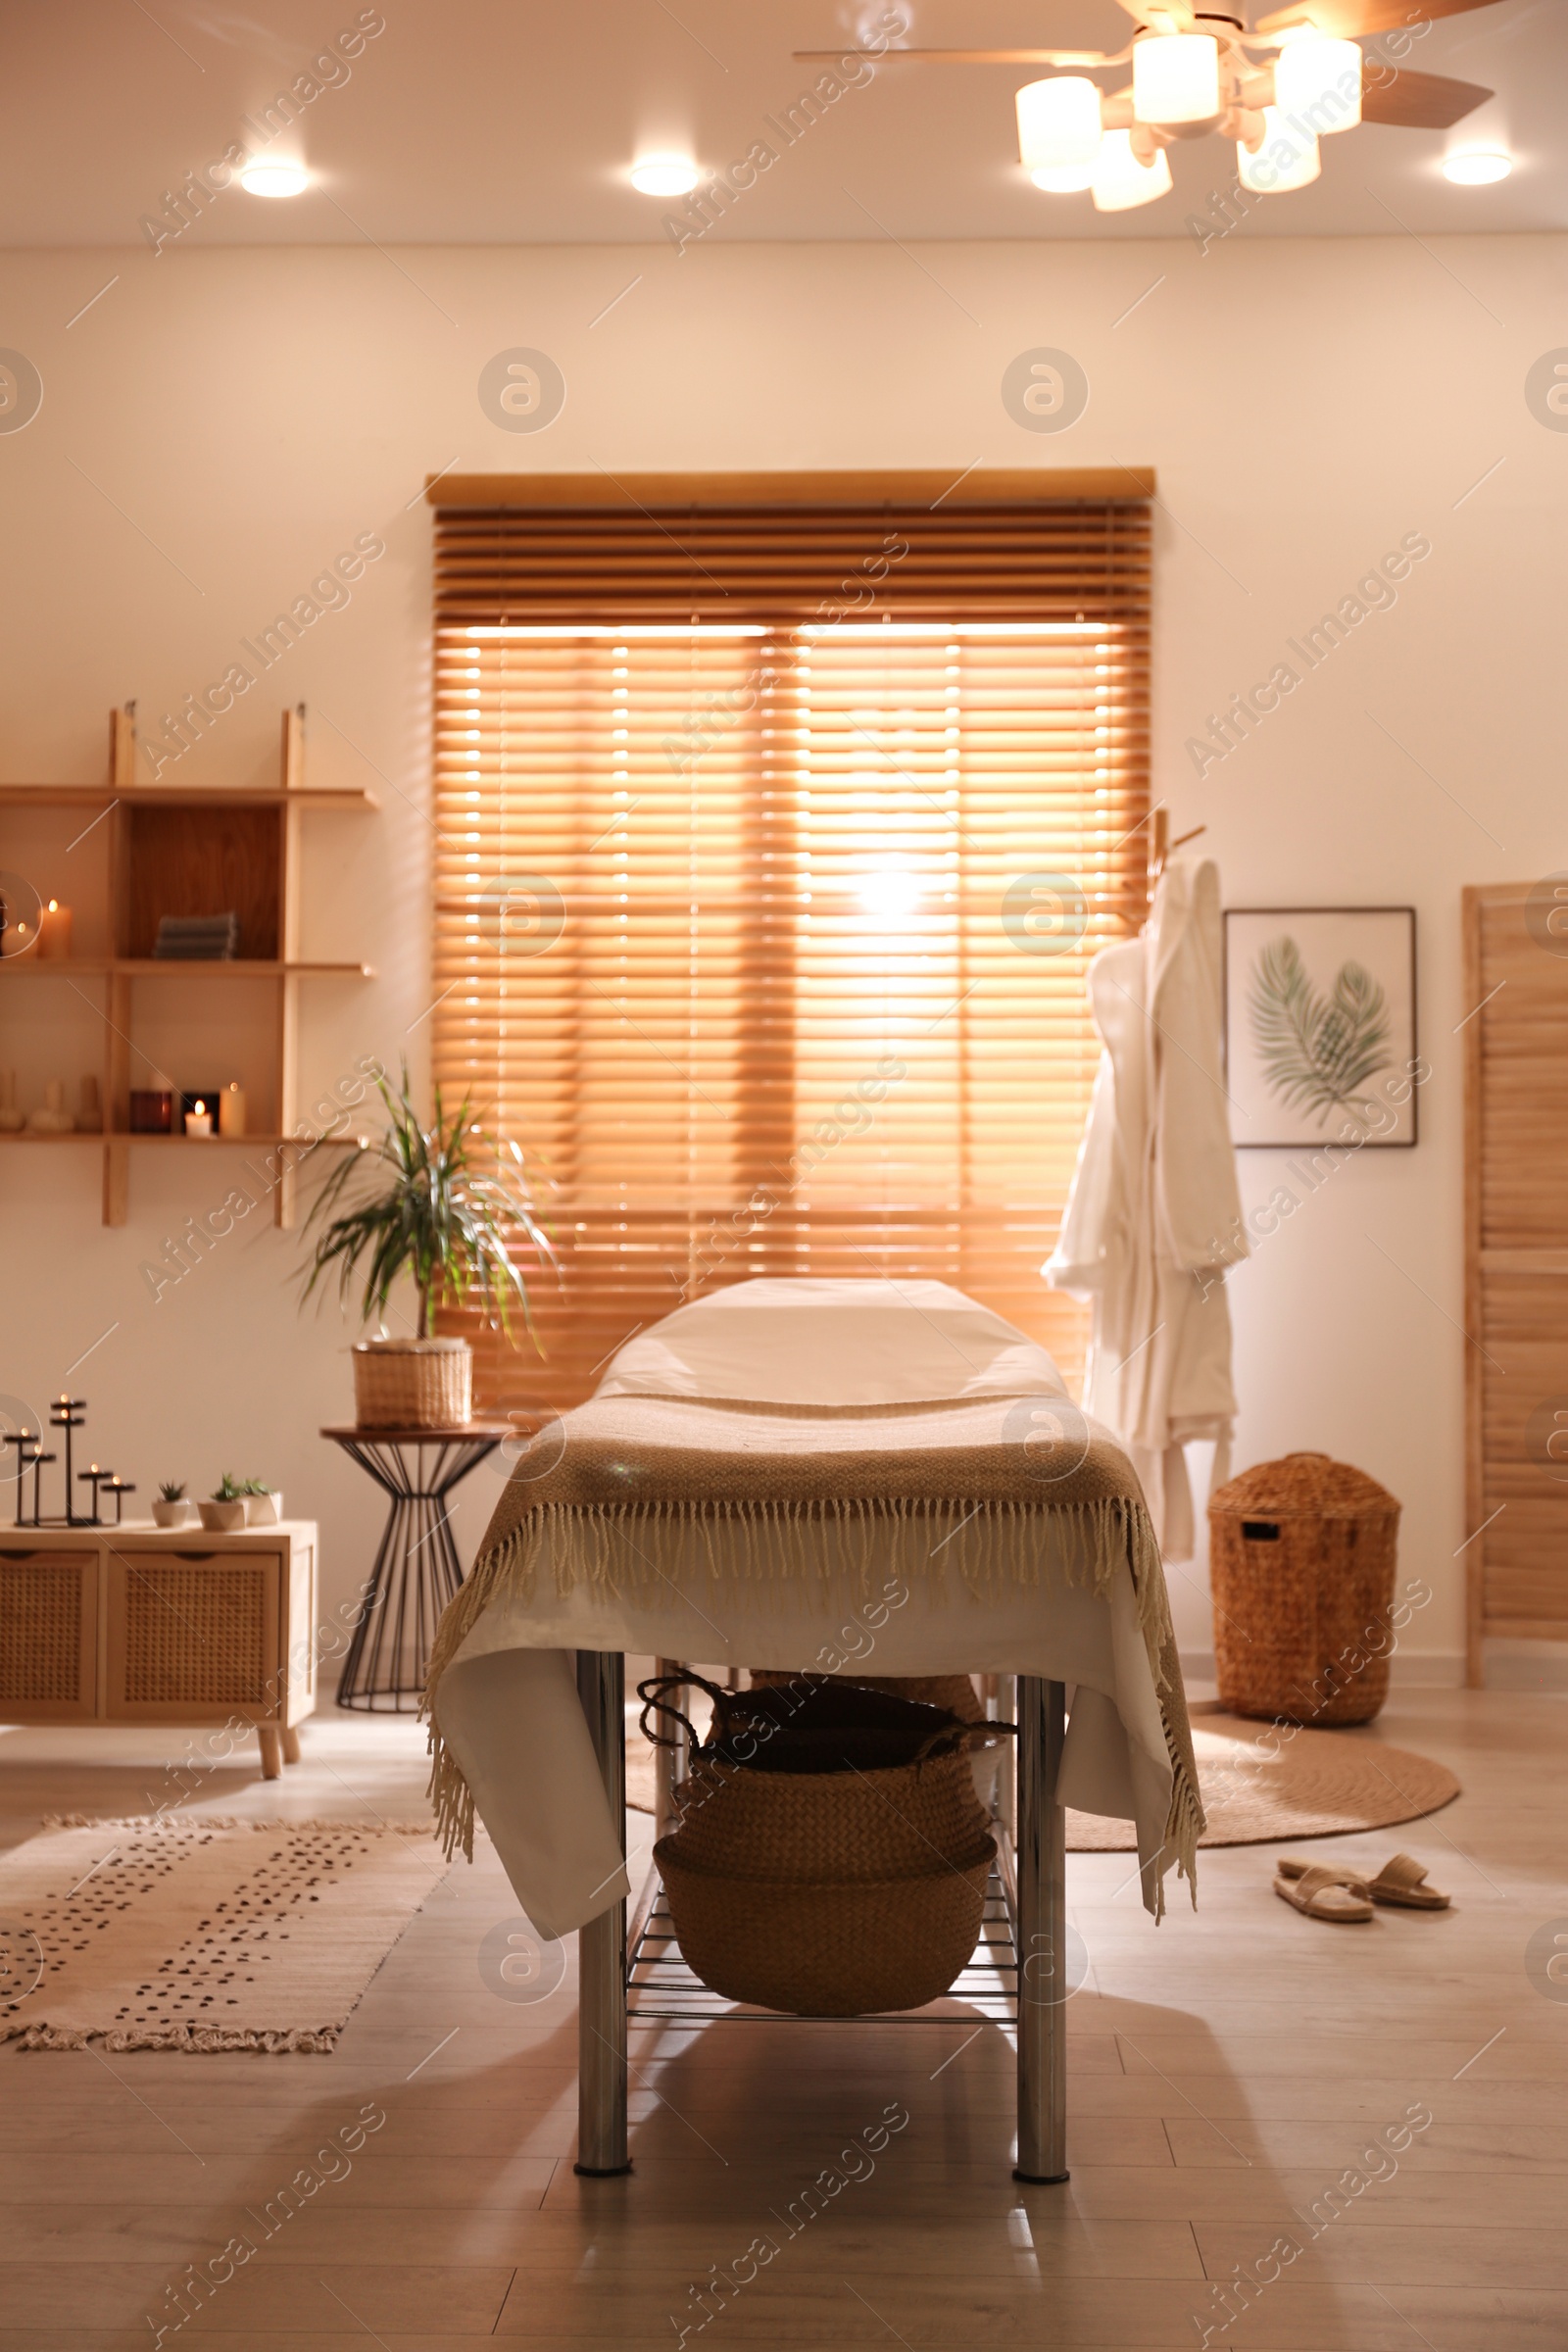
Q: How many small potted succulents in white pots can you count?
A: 3